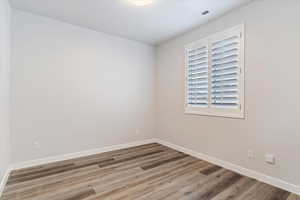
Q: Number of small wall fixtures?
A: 4